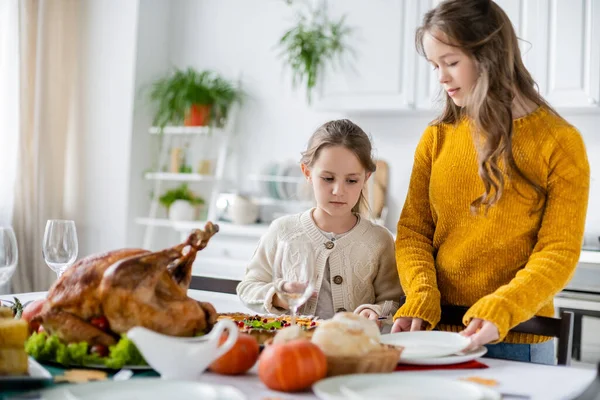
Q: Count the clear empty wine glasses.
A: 3